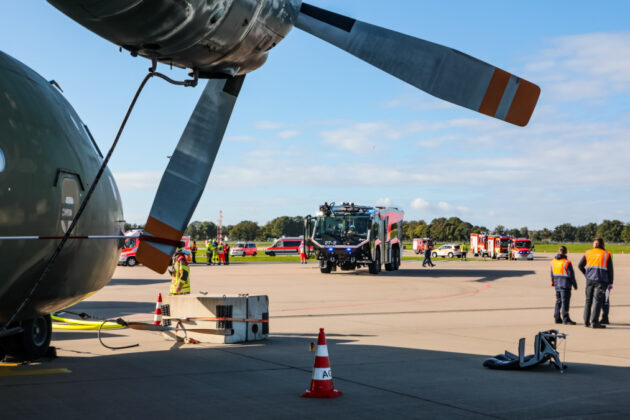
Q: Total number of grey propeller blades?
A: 2